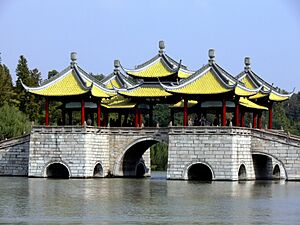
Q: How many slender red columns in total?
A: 13